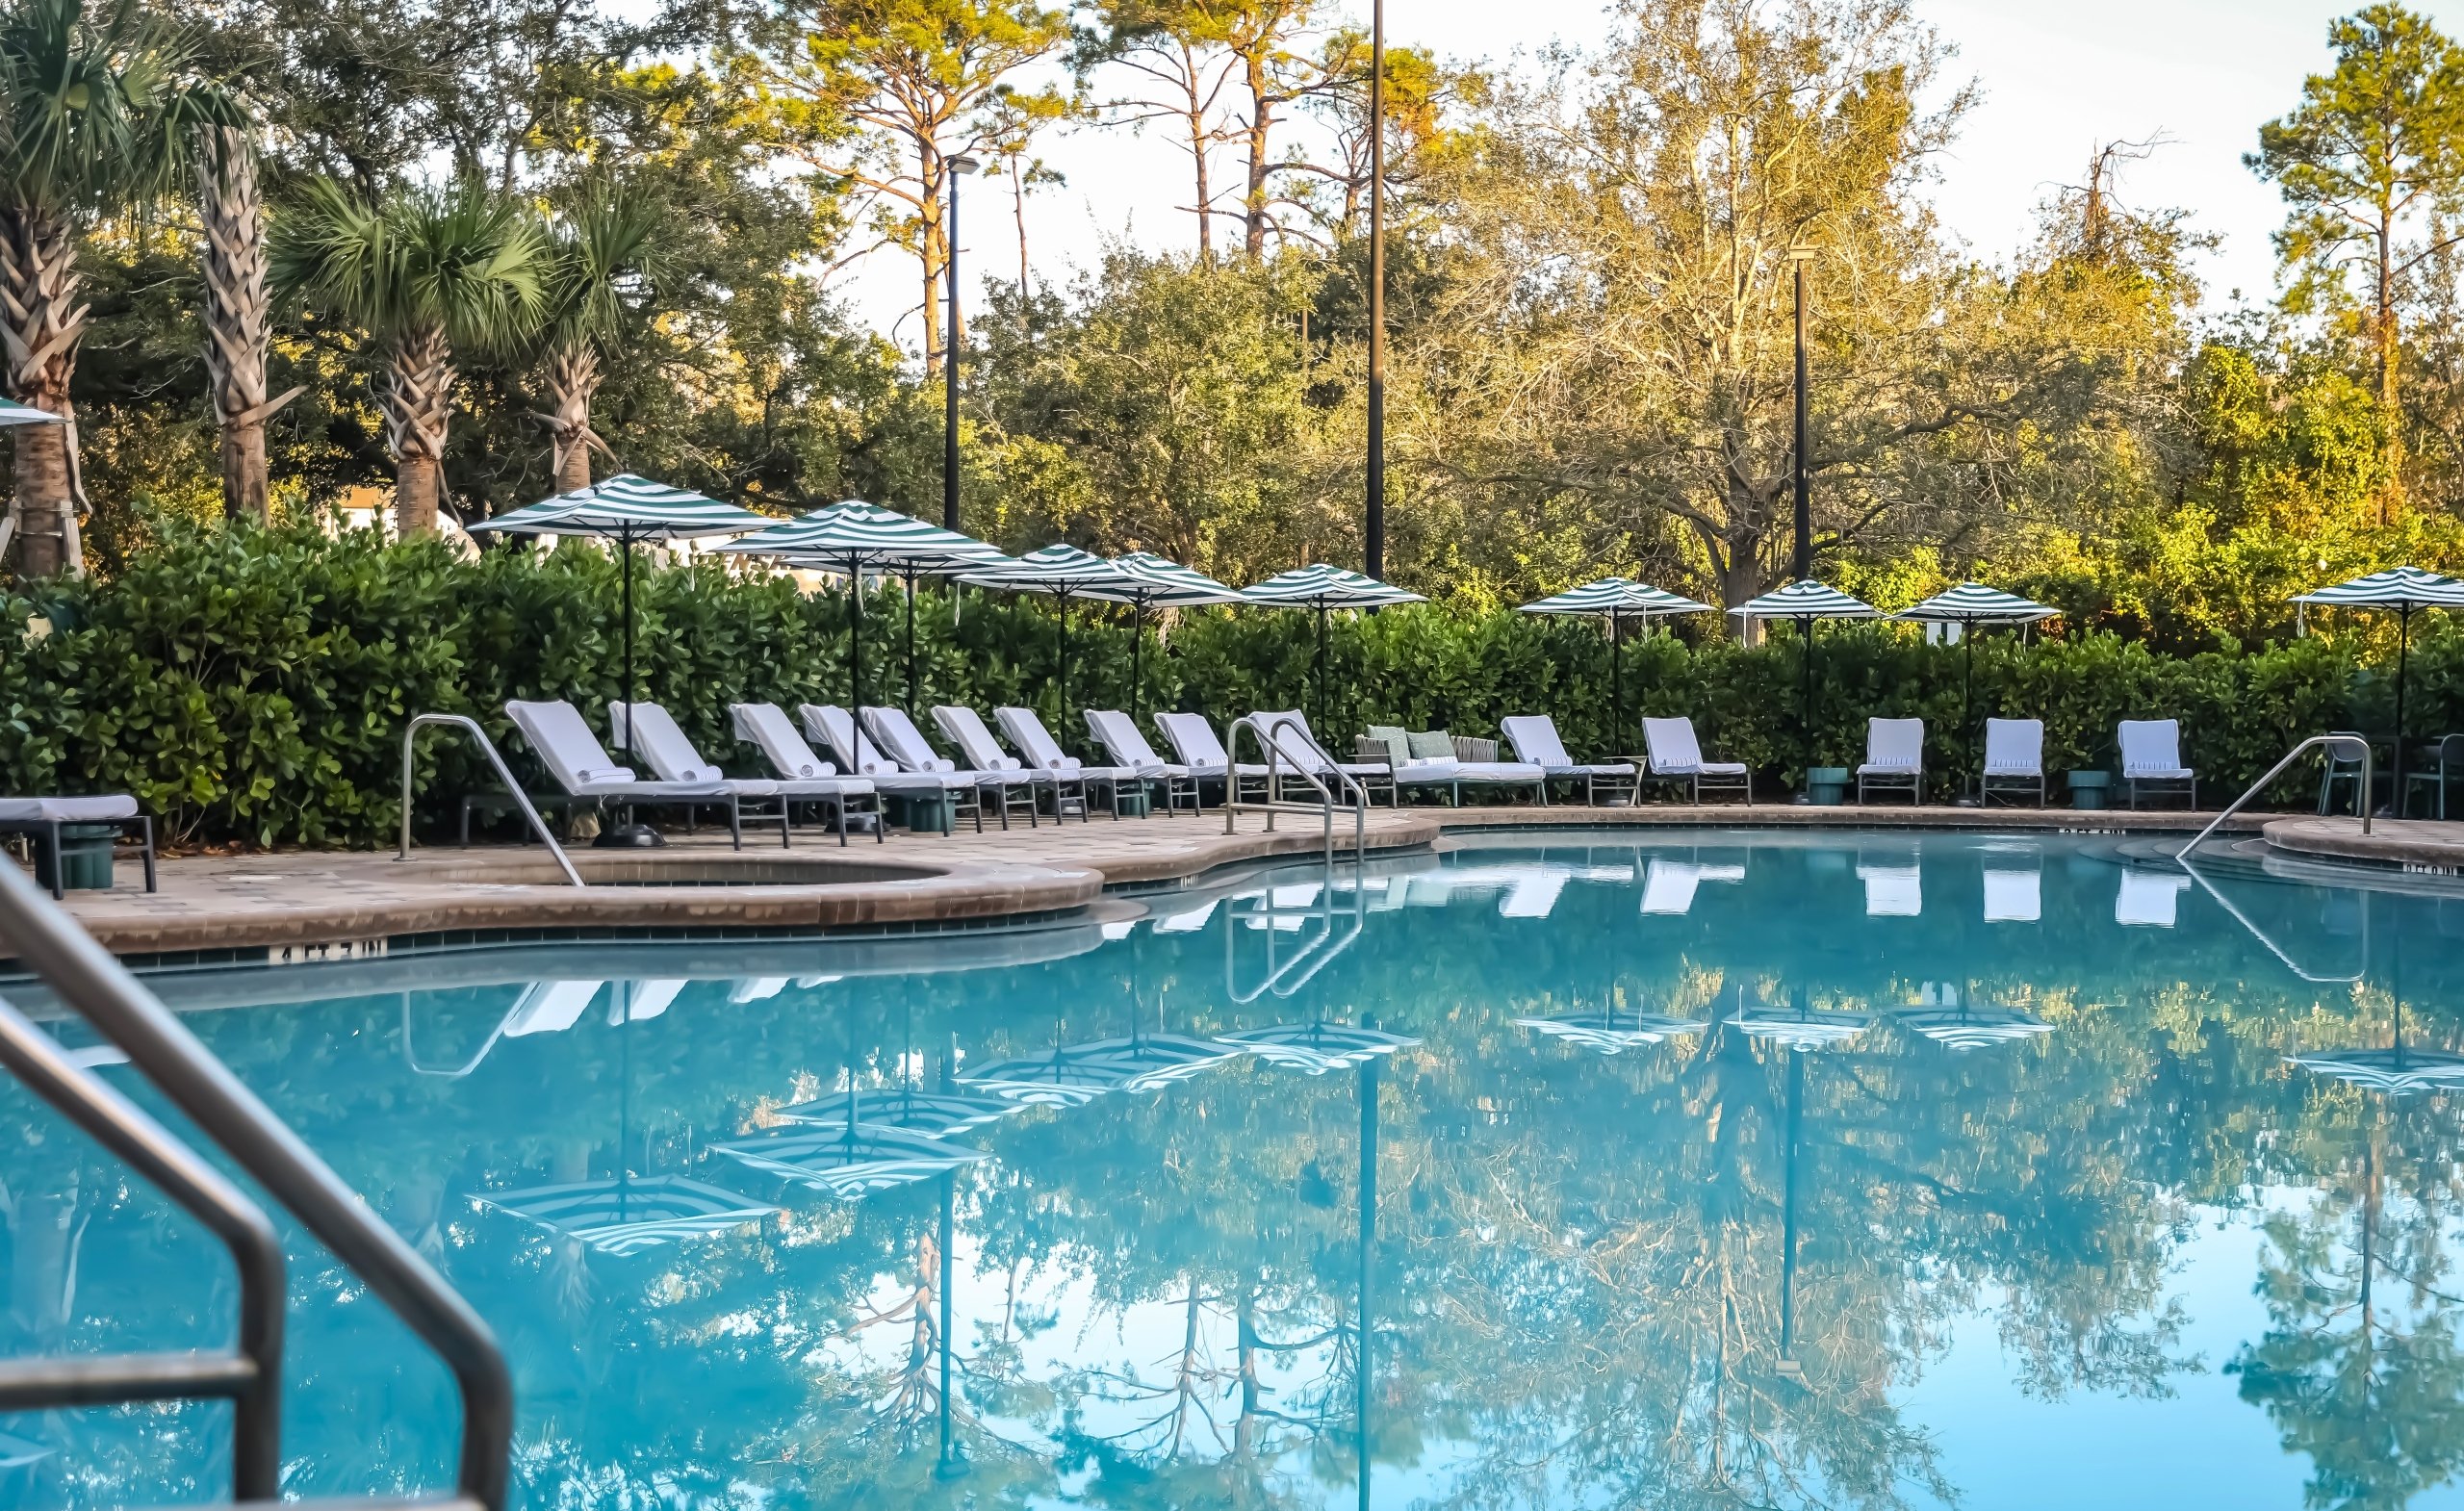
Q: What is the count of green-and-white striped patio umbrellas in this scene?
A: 11